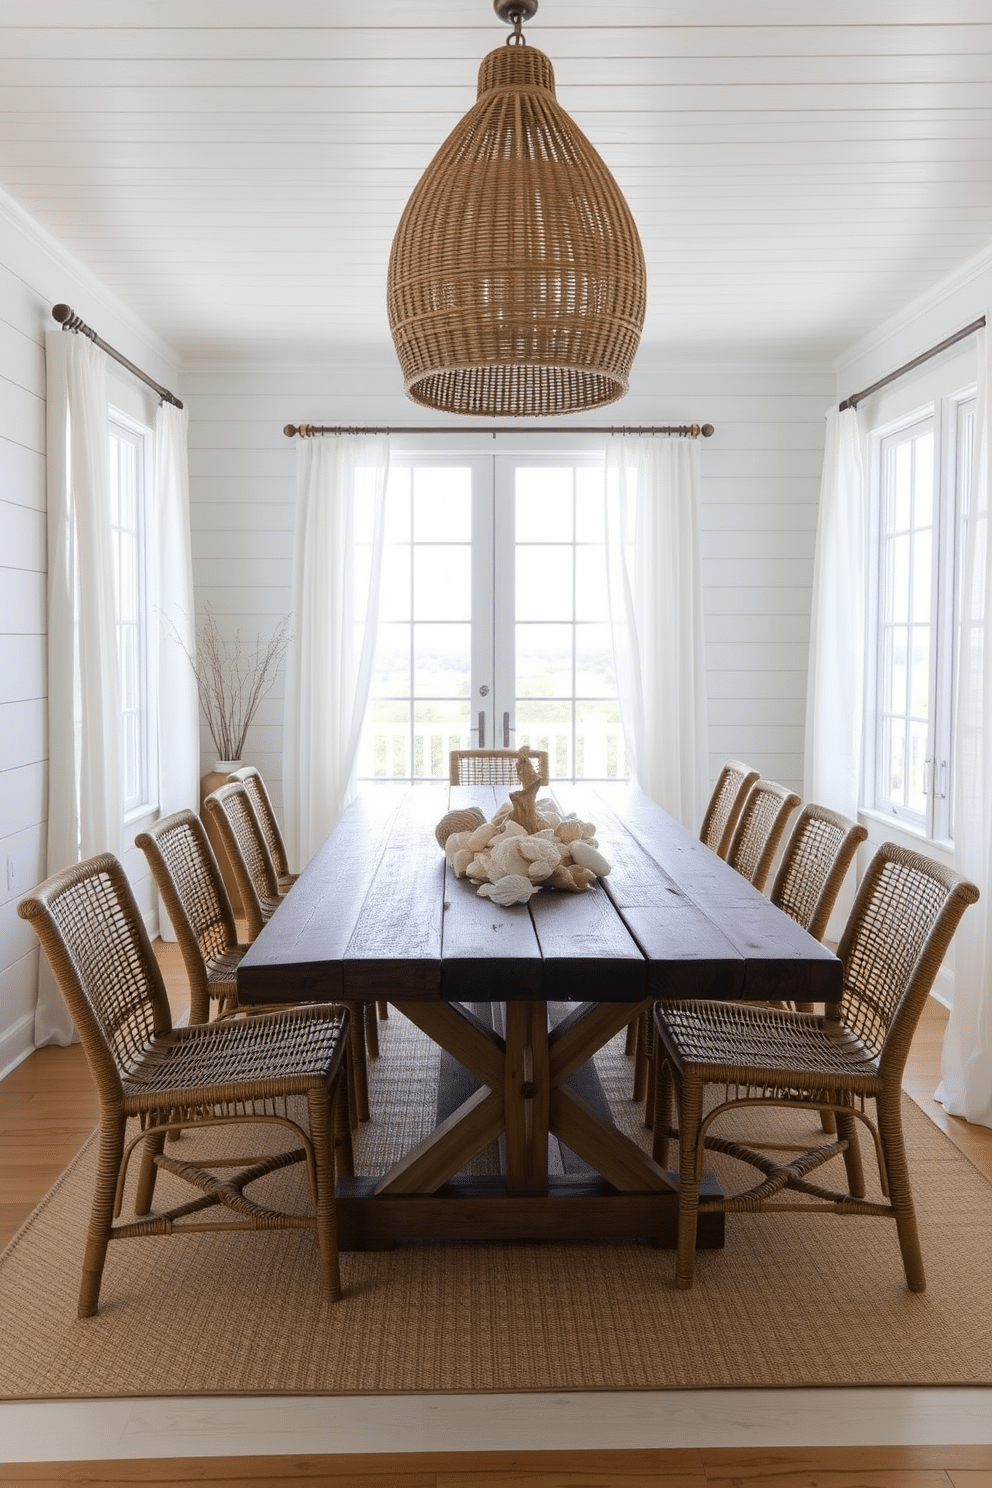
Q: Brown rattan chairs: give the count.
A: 9